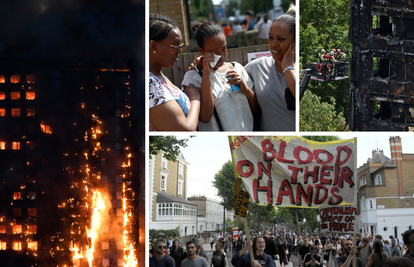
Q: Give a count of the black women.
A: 3